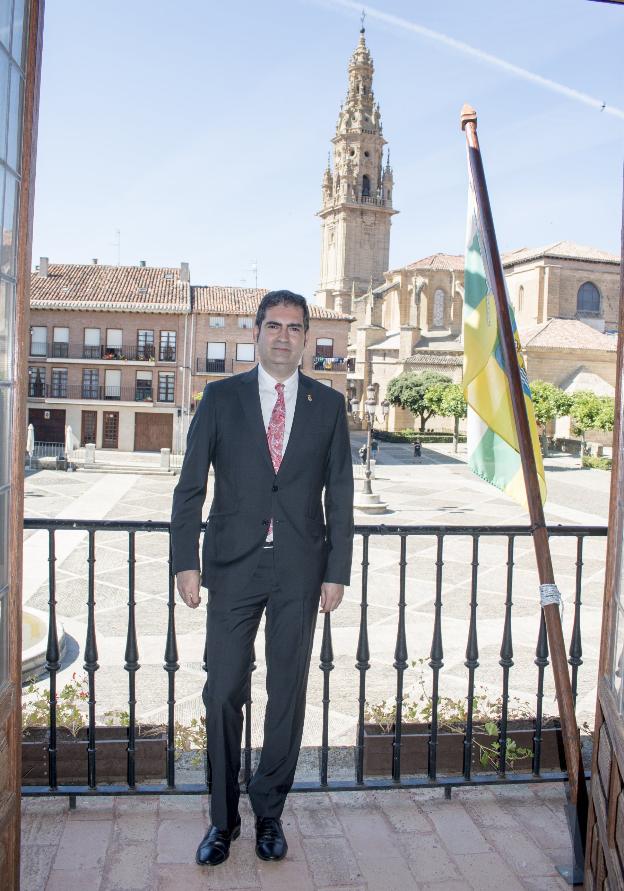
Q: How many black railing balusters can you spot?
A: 14